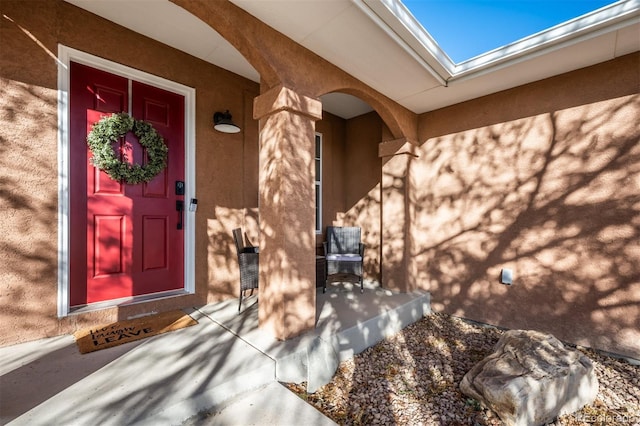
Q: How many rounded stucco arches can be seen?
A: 2